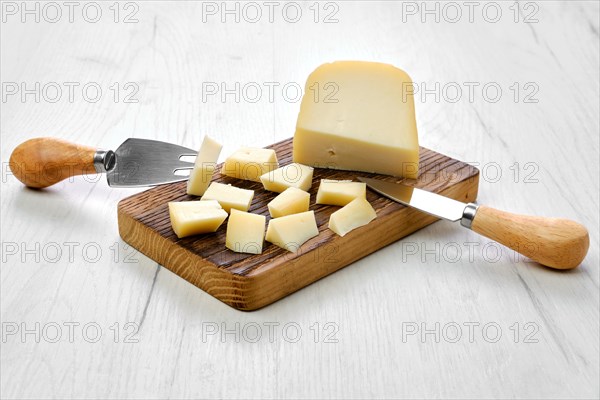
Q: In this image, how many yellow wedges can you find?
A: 11